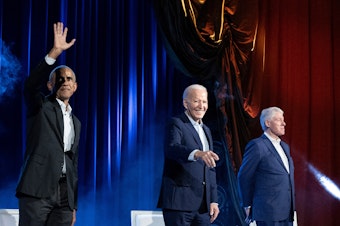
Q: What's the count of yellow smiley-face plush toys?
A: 0